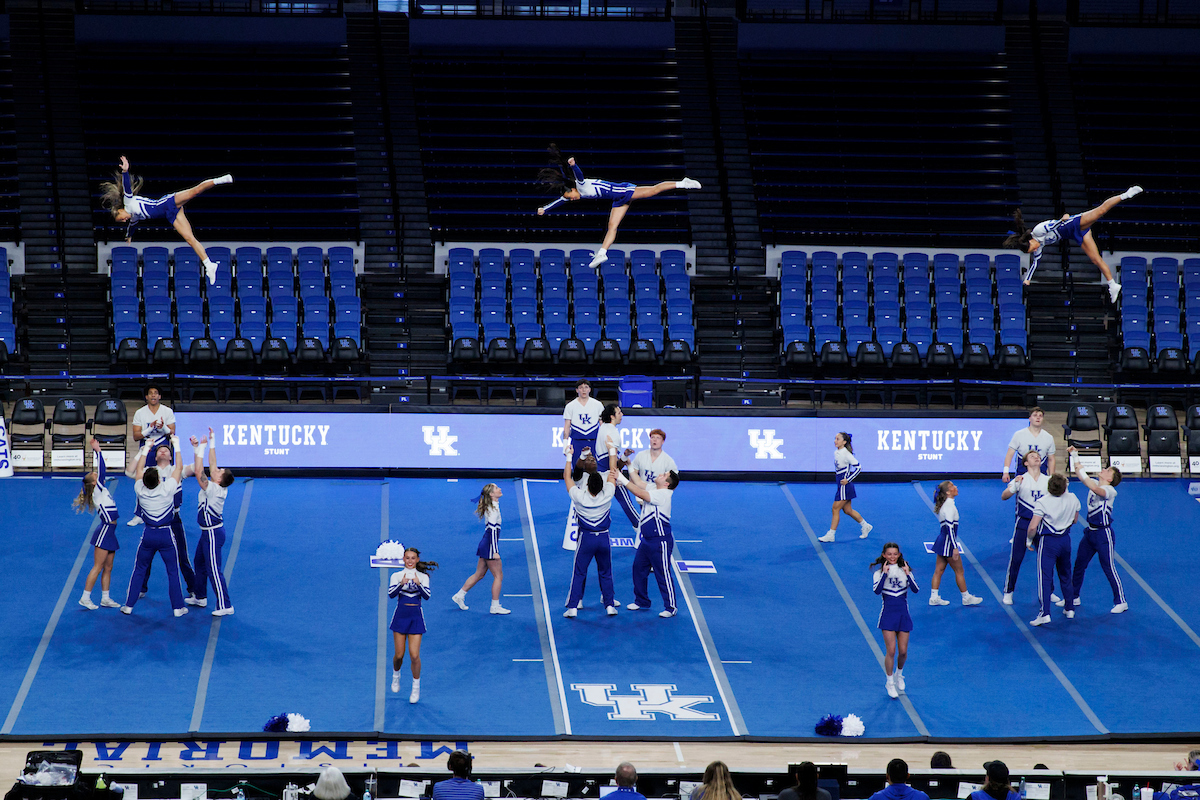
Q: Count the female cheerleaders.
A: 9